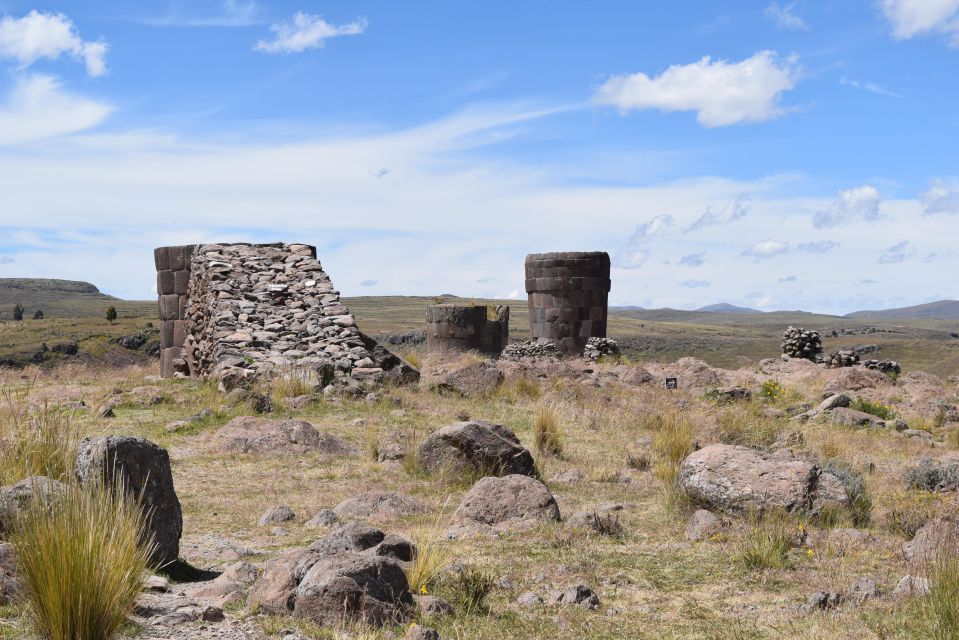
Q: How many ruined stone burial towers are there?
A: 3